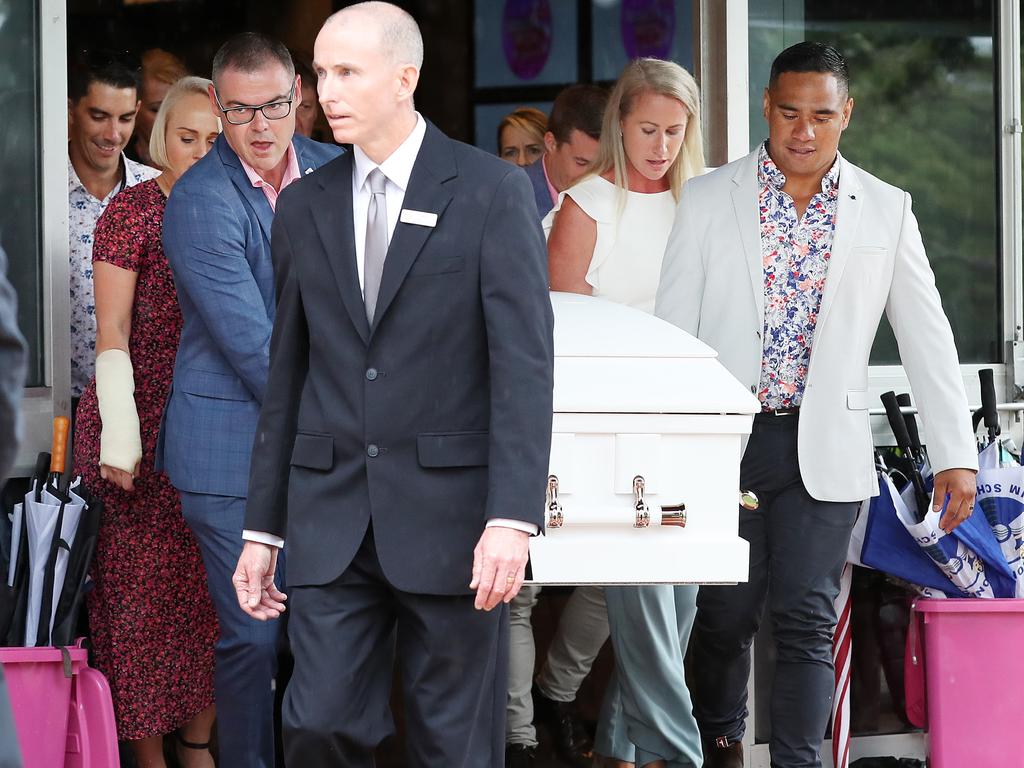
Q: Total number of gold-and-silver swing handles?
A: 2